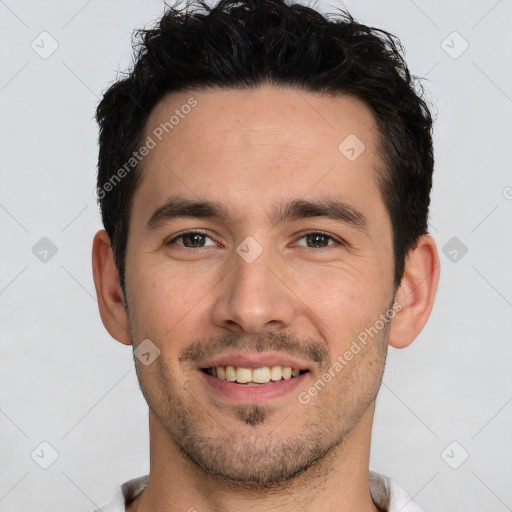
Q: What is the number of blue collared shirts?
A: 0